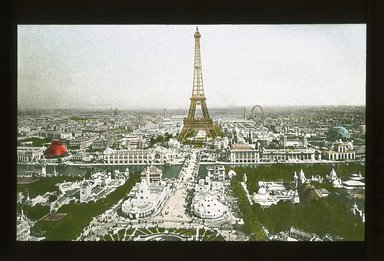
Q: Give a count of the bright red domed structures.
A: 1